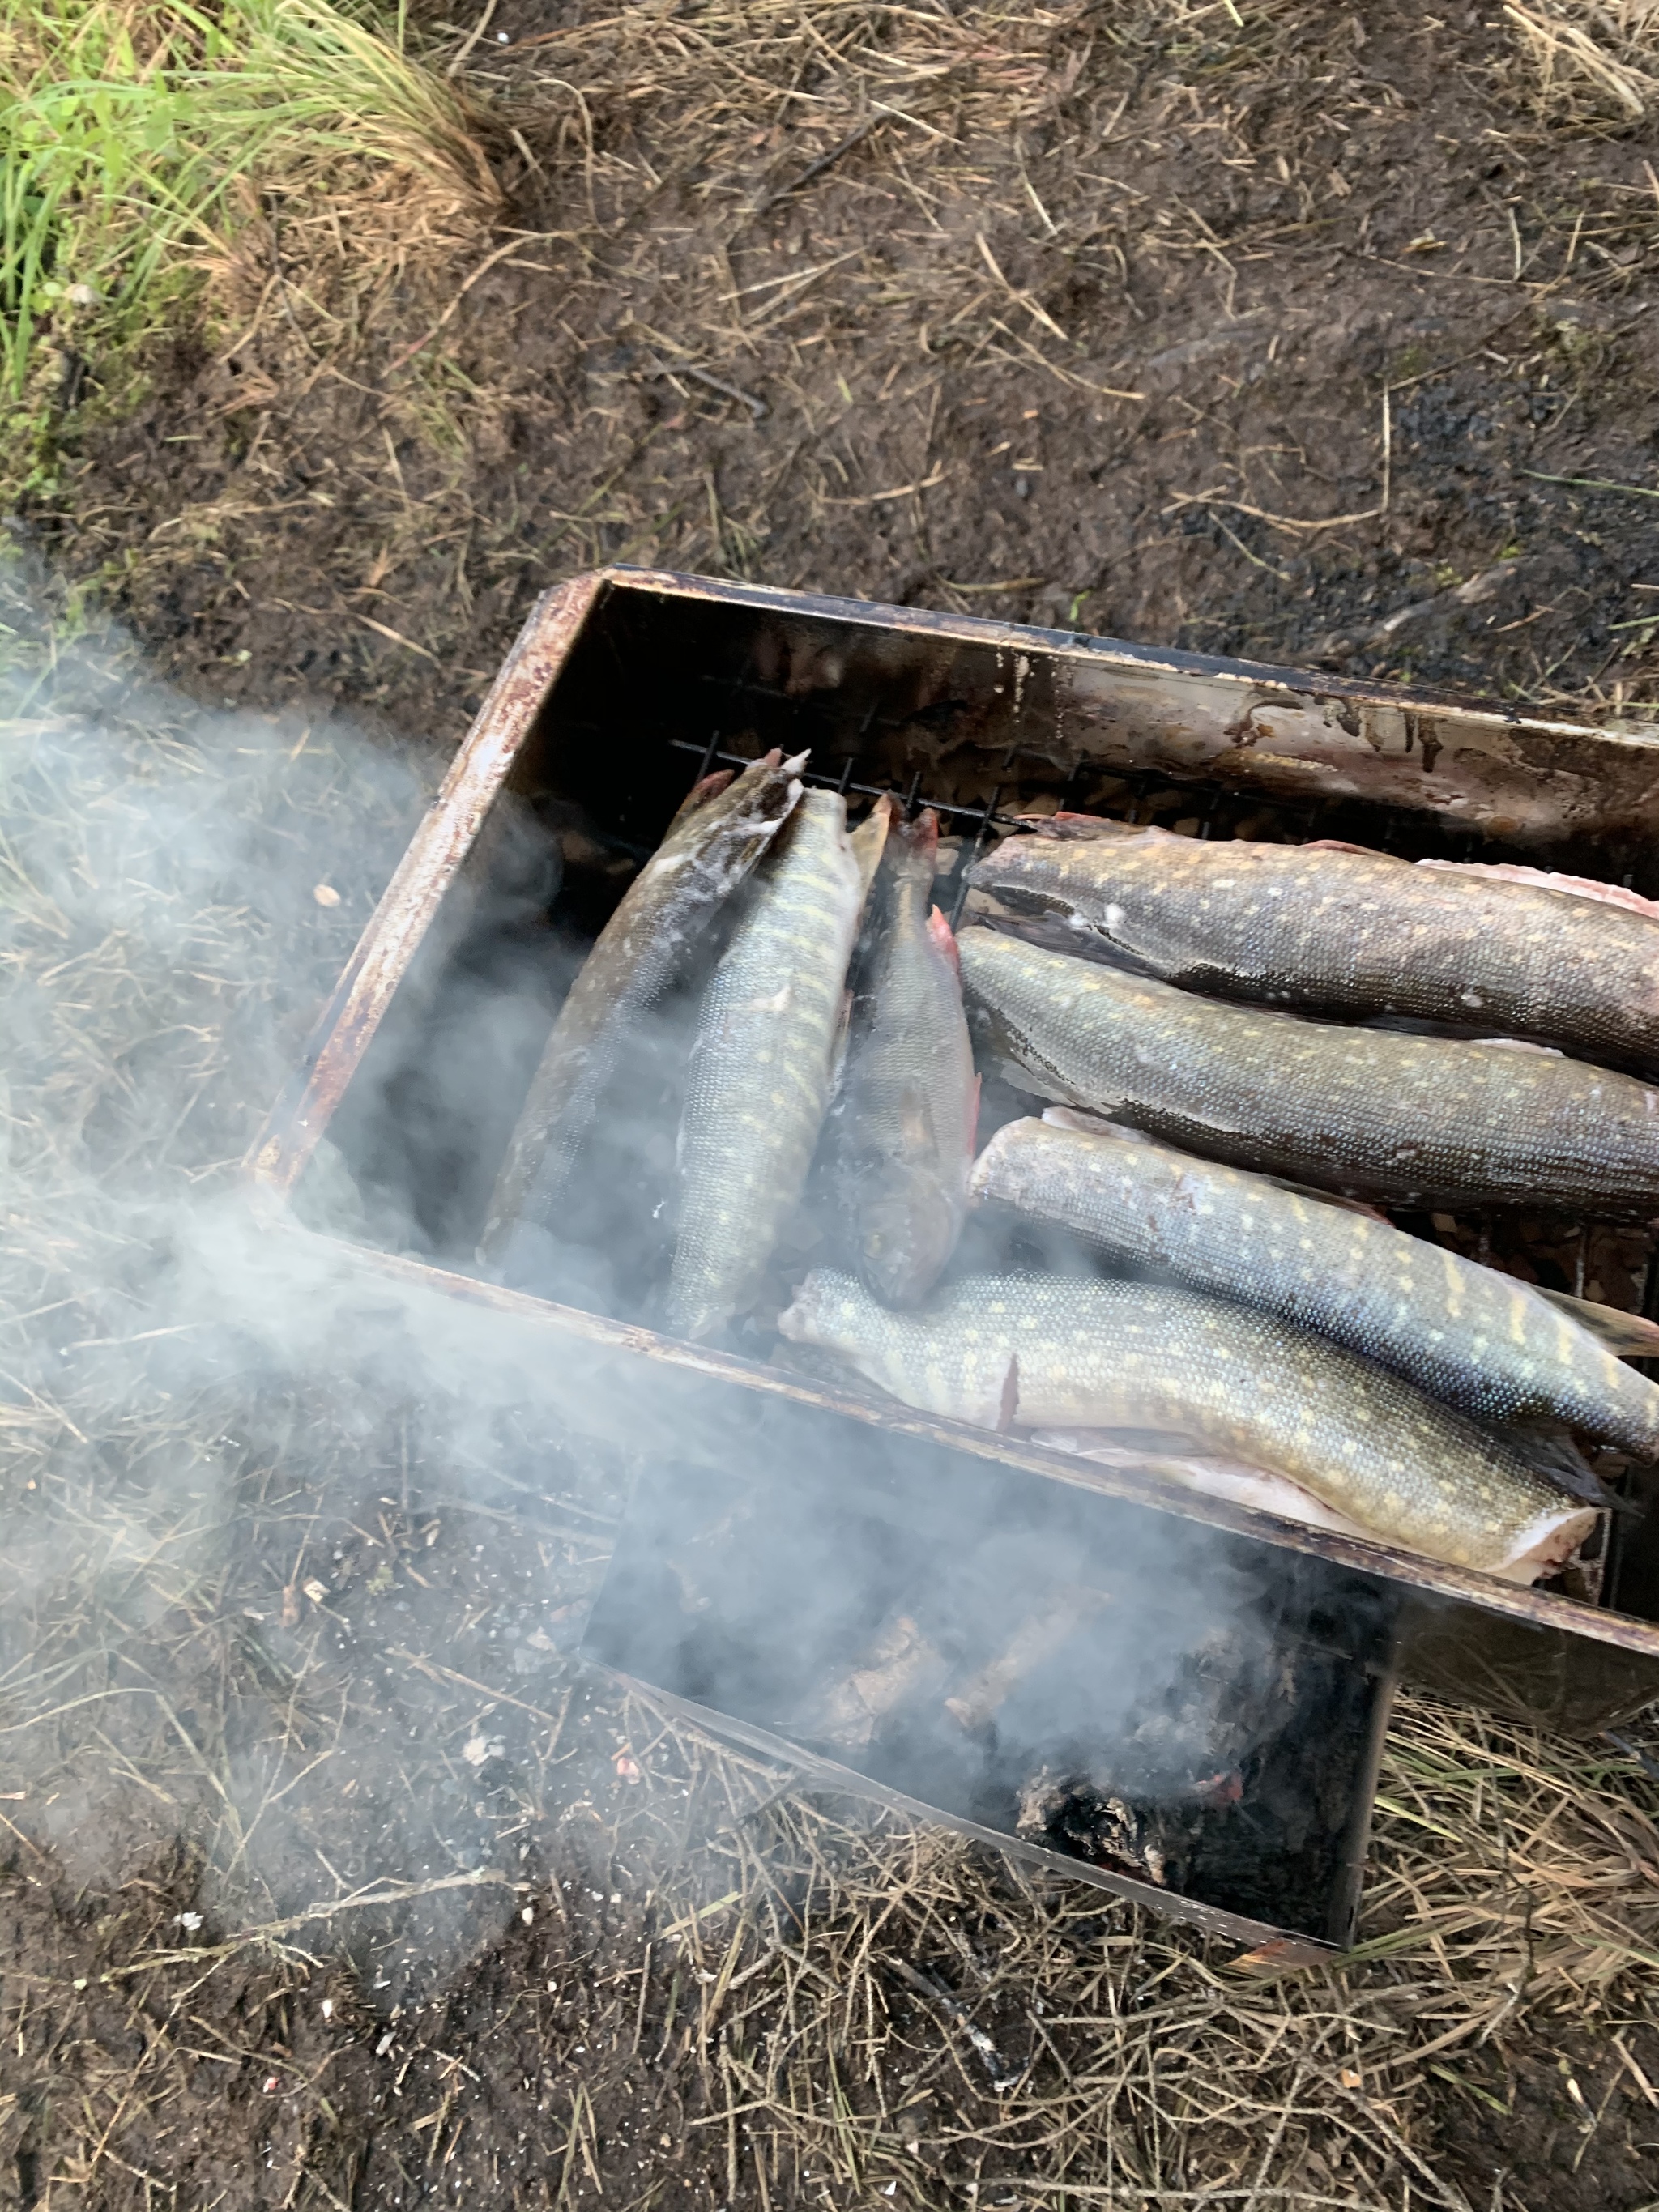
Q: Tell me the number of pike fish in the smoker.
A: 6